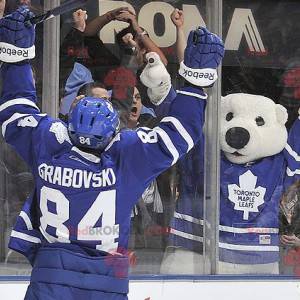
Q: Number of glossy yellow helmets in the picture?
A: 0